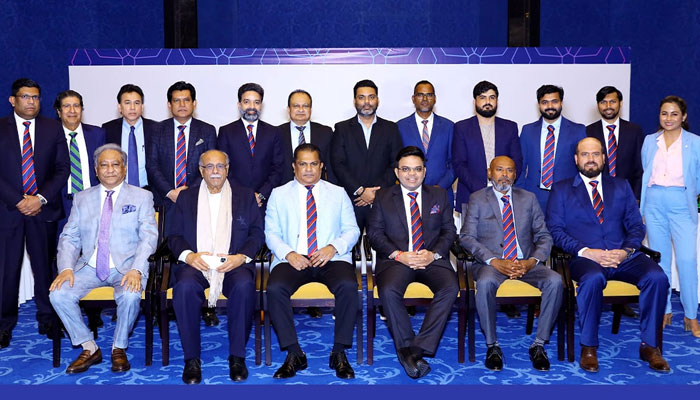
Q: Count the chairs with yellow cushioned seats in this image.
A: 6